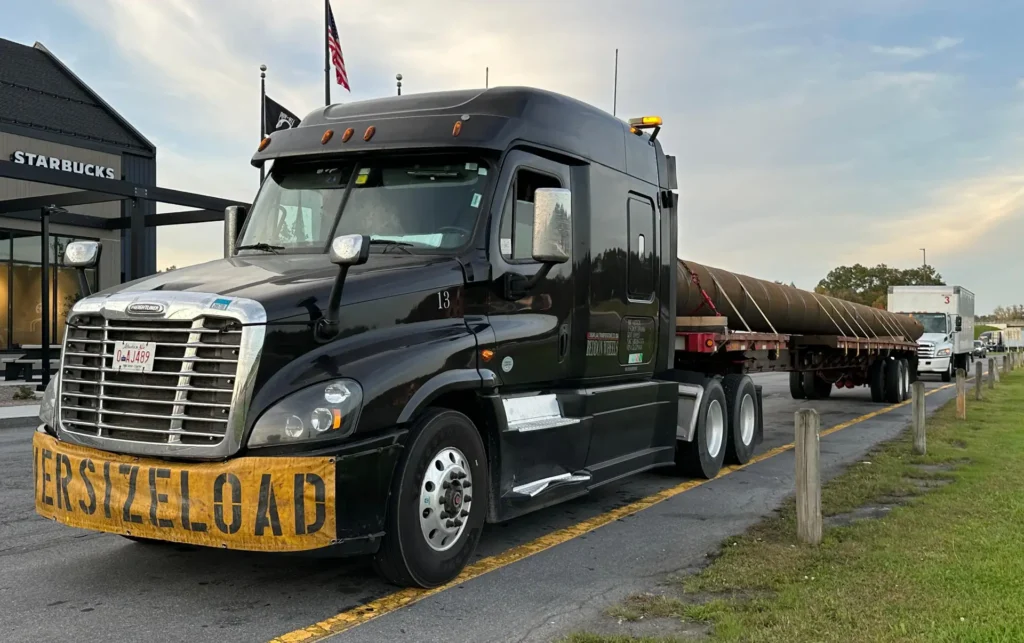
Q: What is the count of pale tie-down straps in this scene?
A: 10